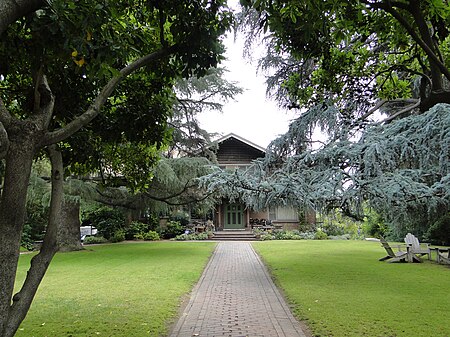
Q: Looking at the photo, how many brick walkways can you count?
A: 1